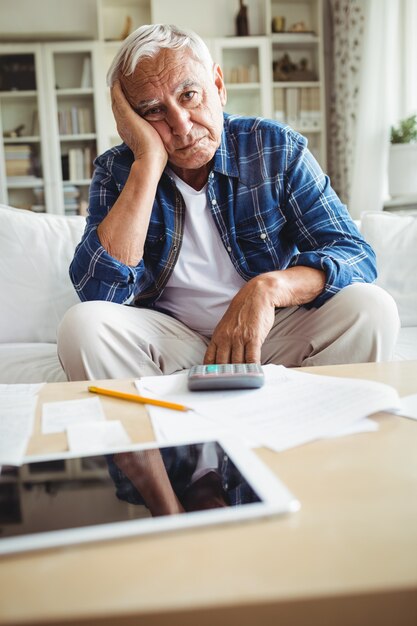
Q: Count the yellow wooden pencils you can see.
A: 1